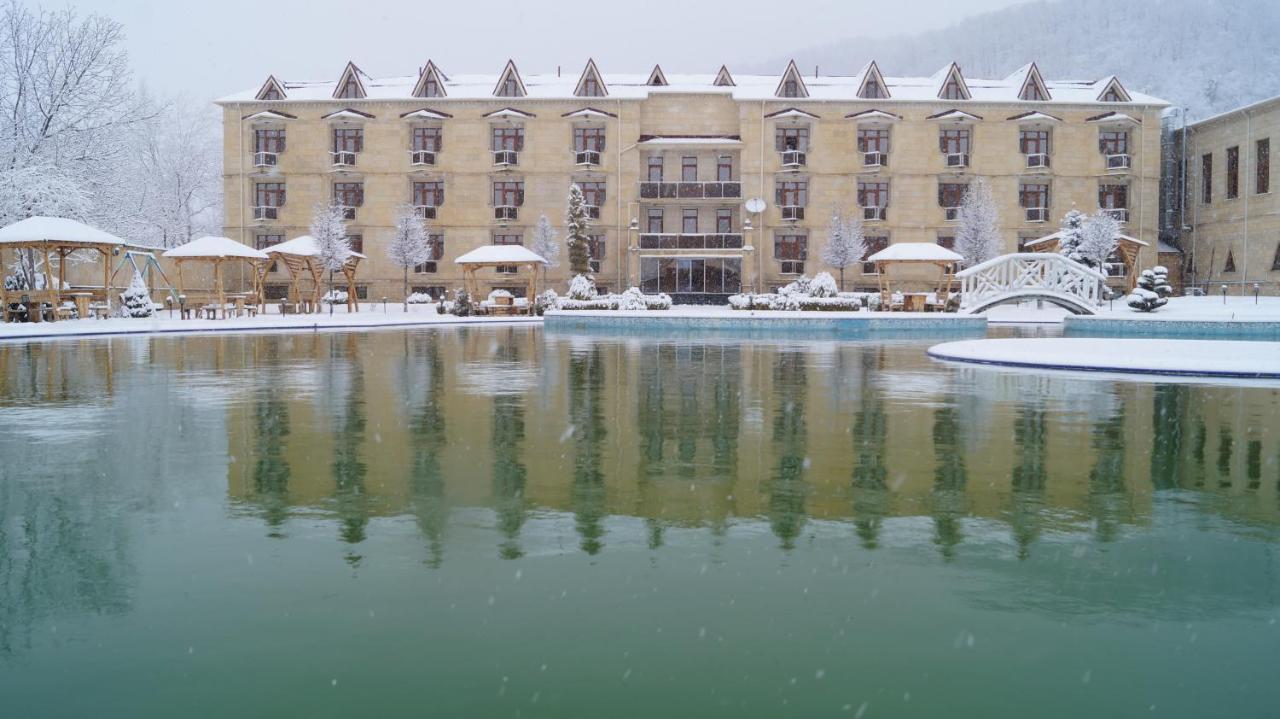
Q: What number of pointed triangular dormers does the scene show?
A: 12